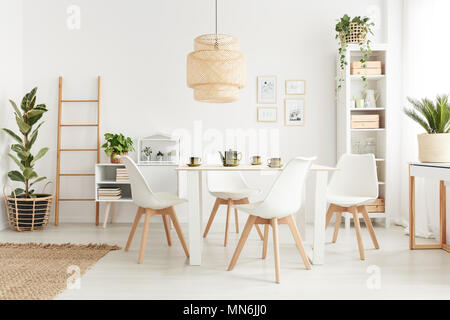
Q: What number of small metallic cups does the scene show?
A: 3